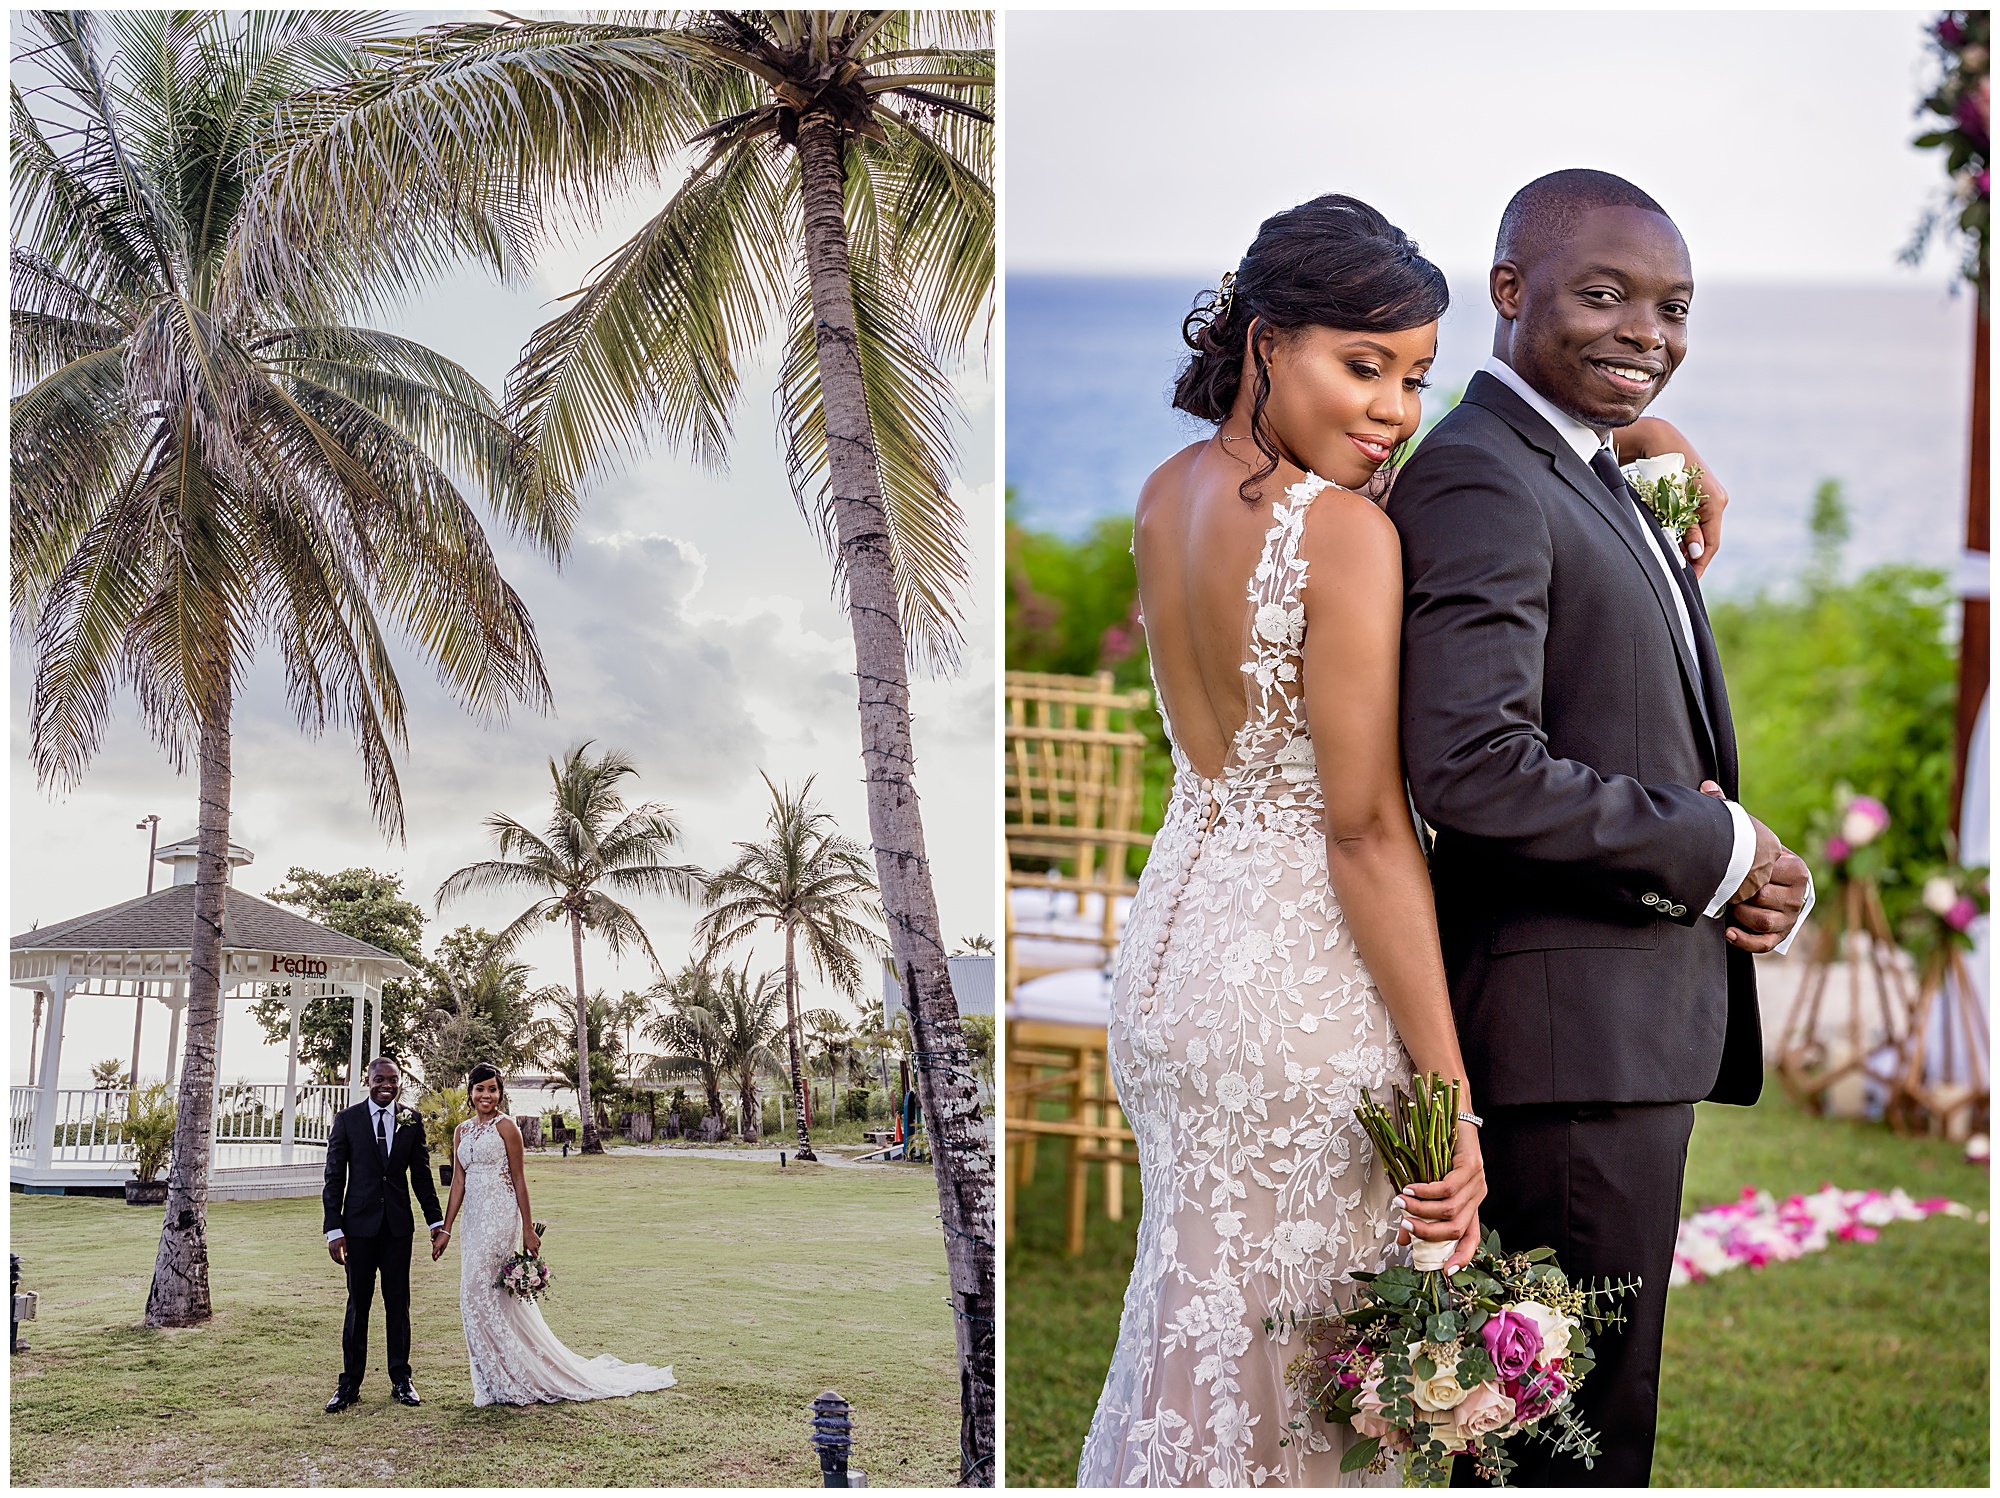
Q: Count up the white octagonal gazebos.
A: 1